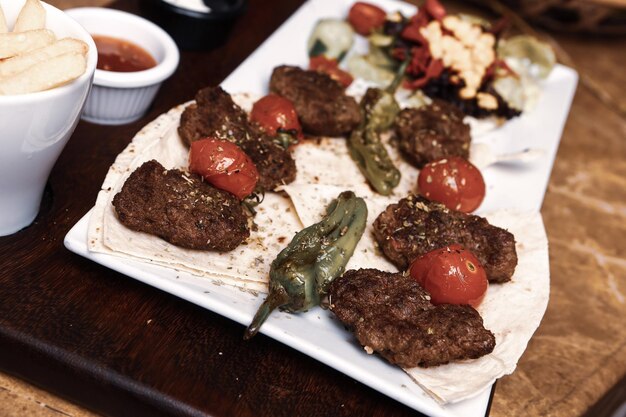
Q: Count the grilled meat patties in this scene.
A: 6